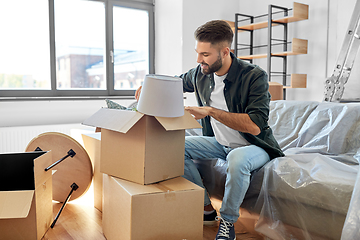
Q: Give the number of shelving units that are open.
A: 1